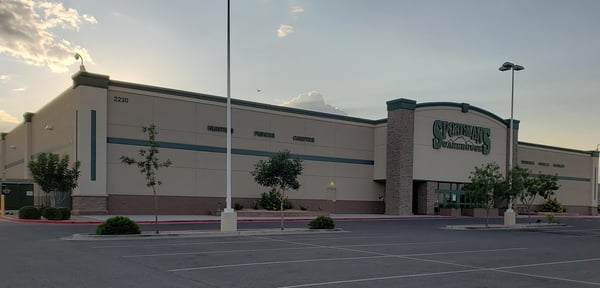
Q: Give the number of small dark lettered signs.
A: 6